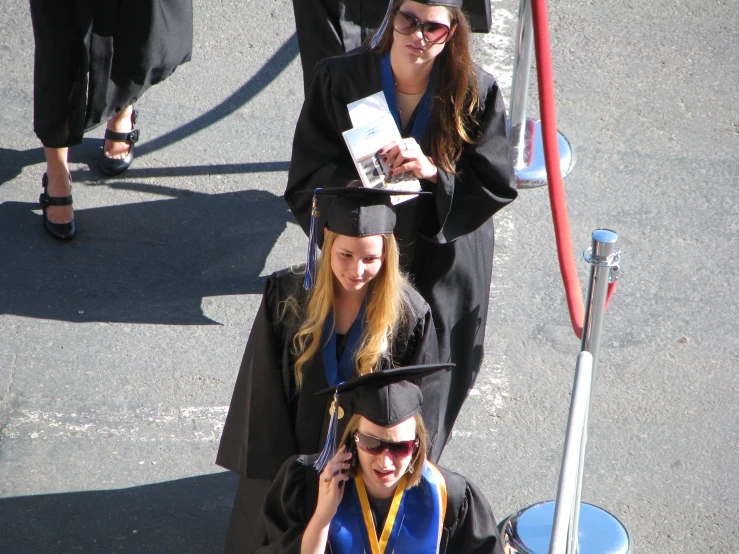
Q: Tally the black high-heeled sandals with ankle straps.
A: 2